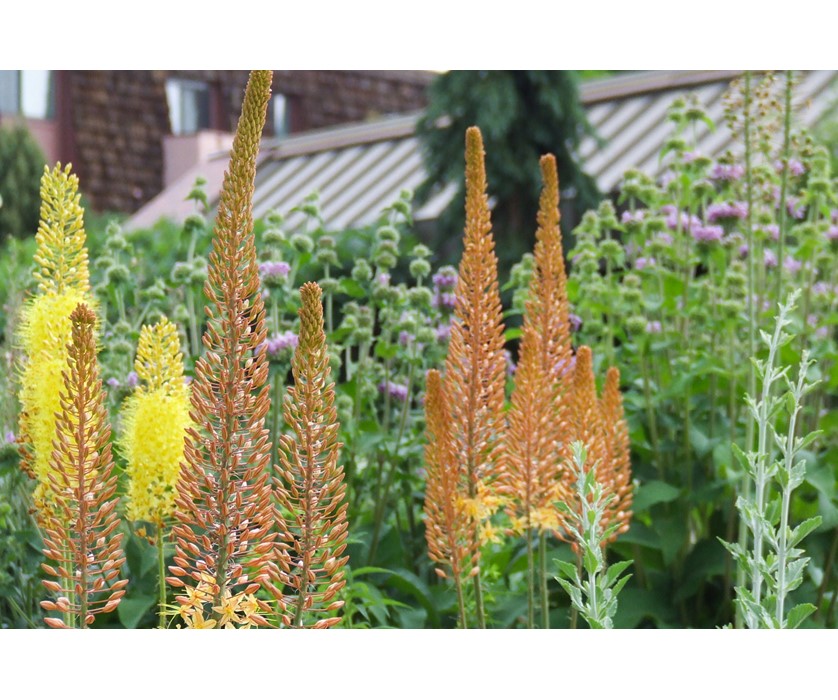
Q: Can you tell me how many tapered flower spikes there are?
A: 11